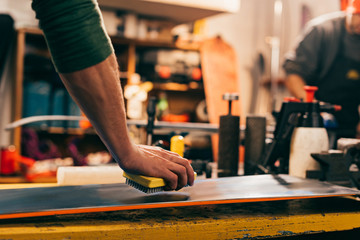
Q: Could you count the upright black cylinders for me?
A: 2